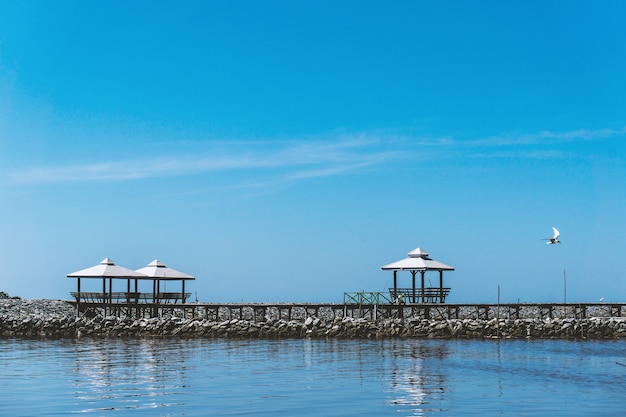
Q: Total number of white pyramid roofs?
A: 3